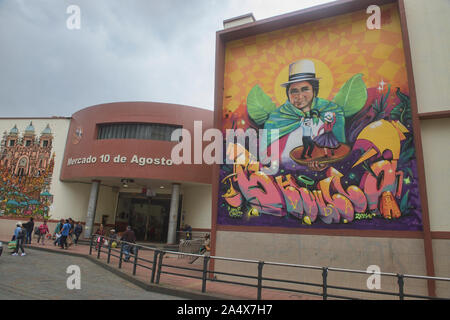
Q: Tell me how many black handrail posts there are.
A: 11